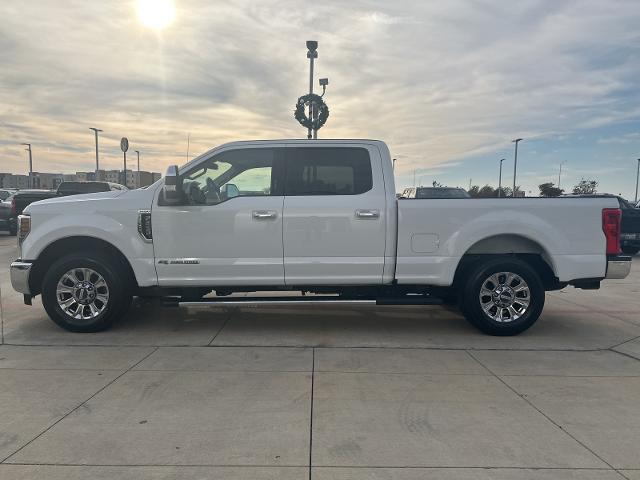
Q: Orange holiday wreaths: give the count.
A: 0